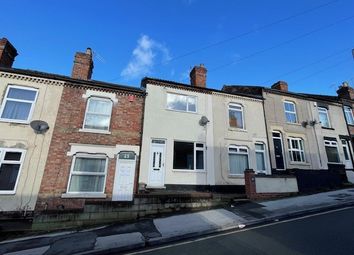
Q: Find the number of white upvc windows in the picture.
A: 13